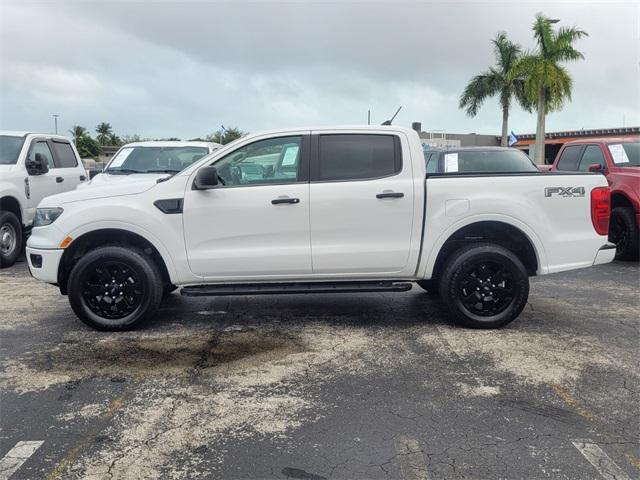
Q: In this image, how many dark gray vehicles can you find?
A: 1